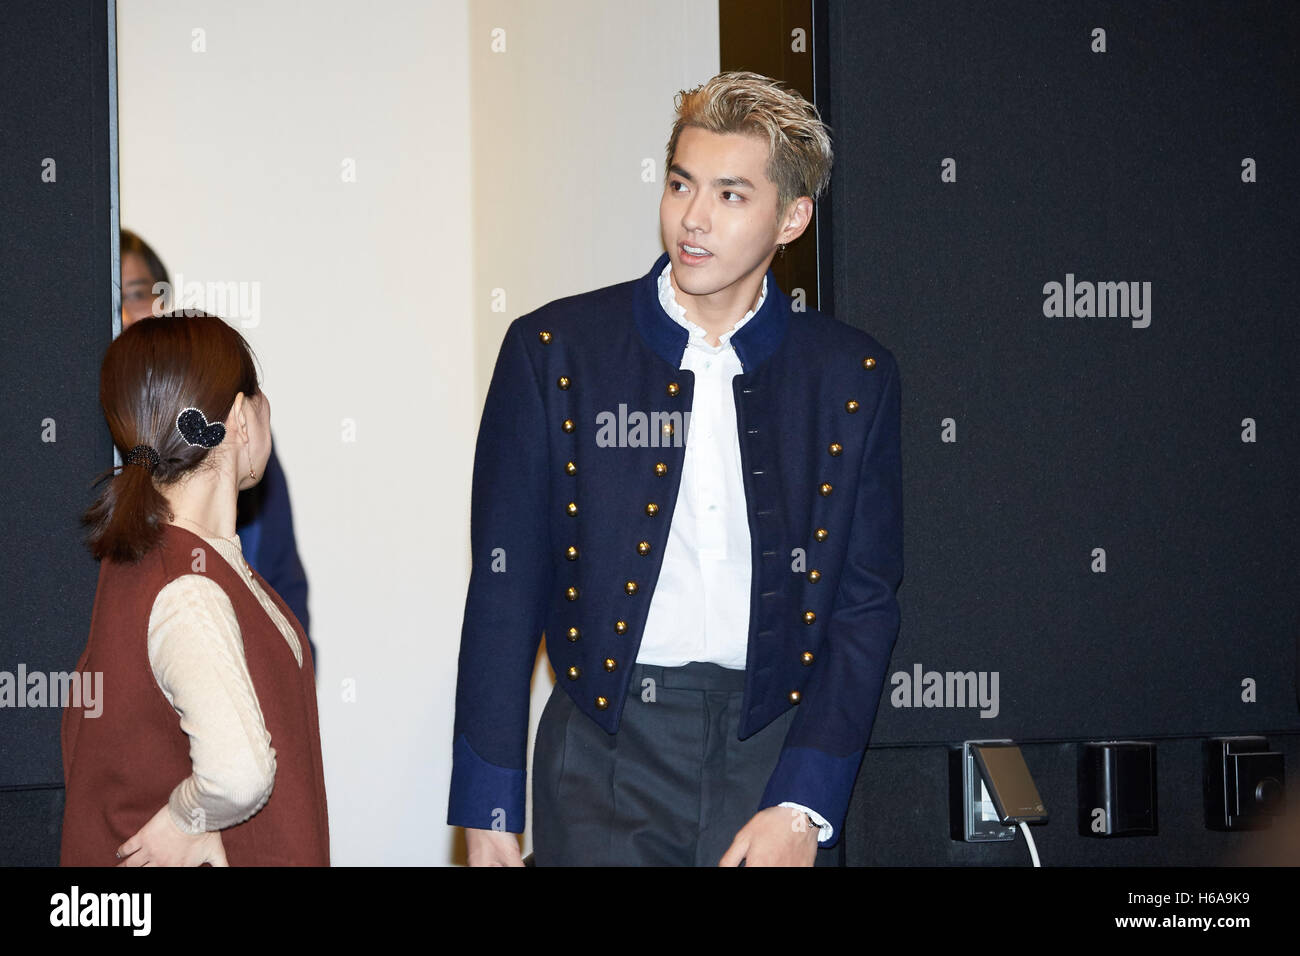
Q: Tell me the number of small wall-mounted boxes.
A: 3